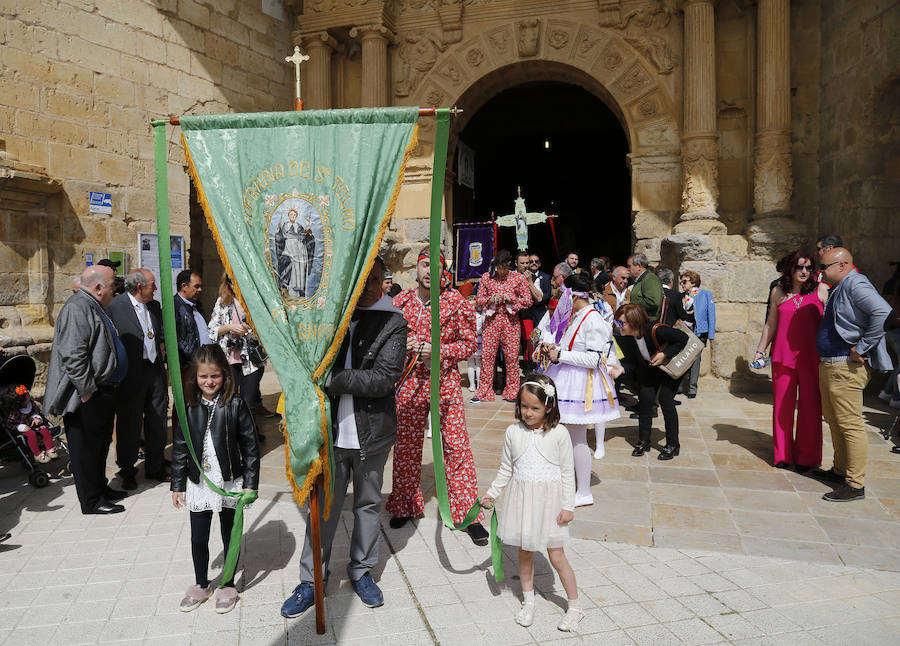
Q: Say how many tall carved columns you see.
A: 4